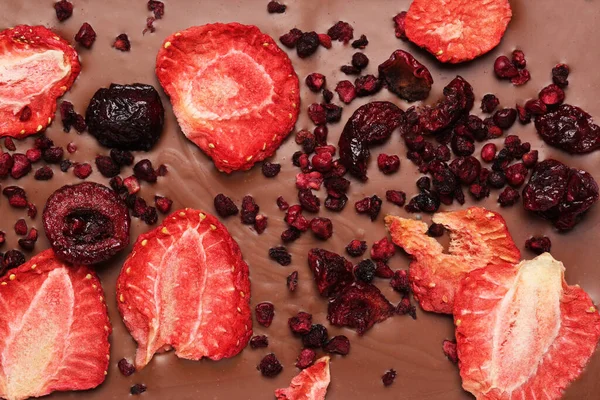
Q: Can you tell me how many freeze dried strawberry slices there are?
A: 8